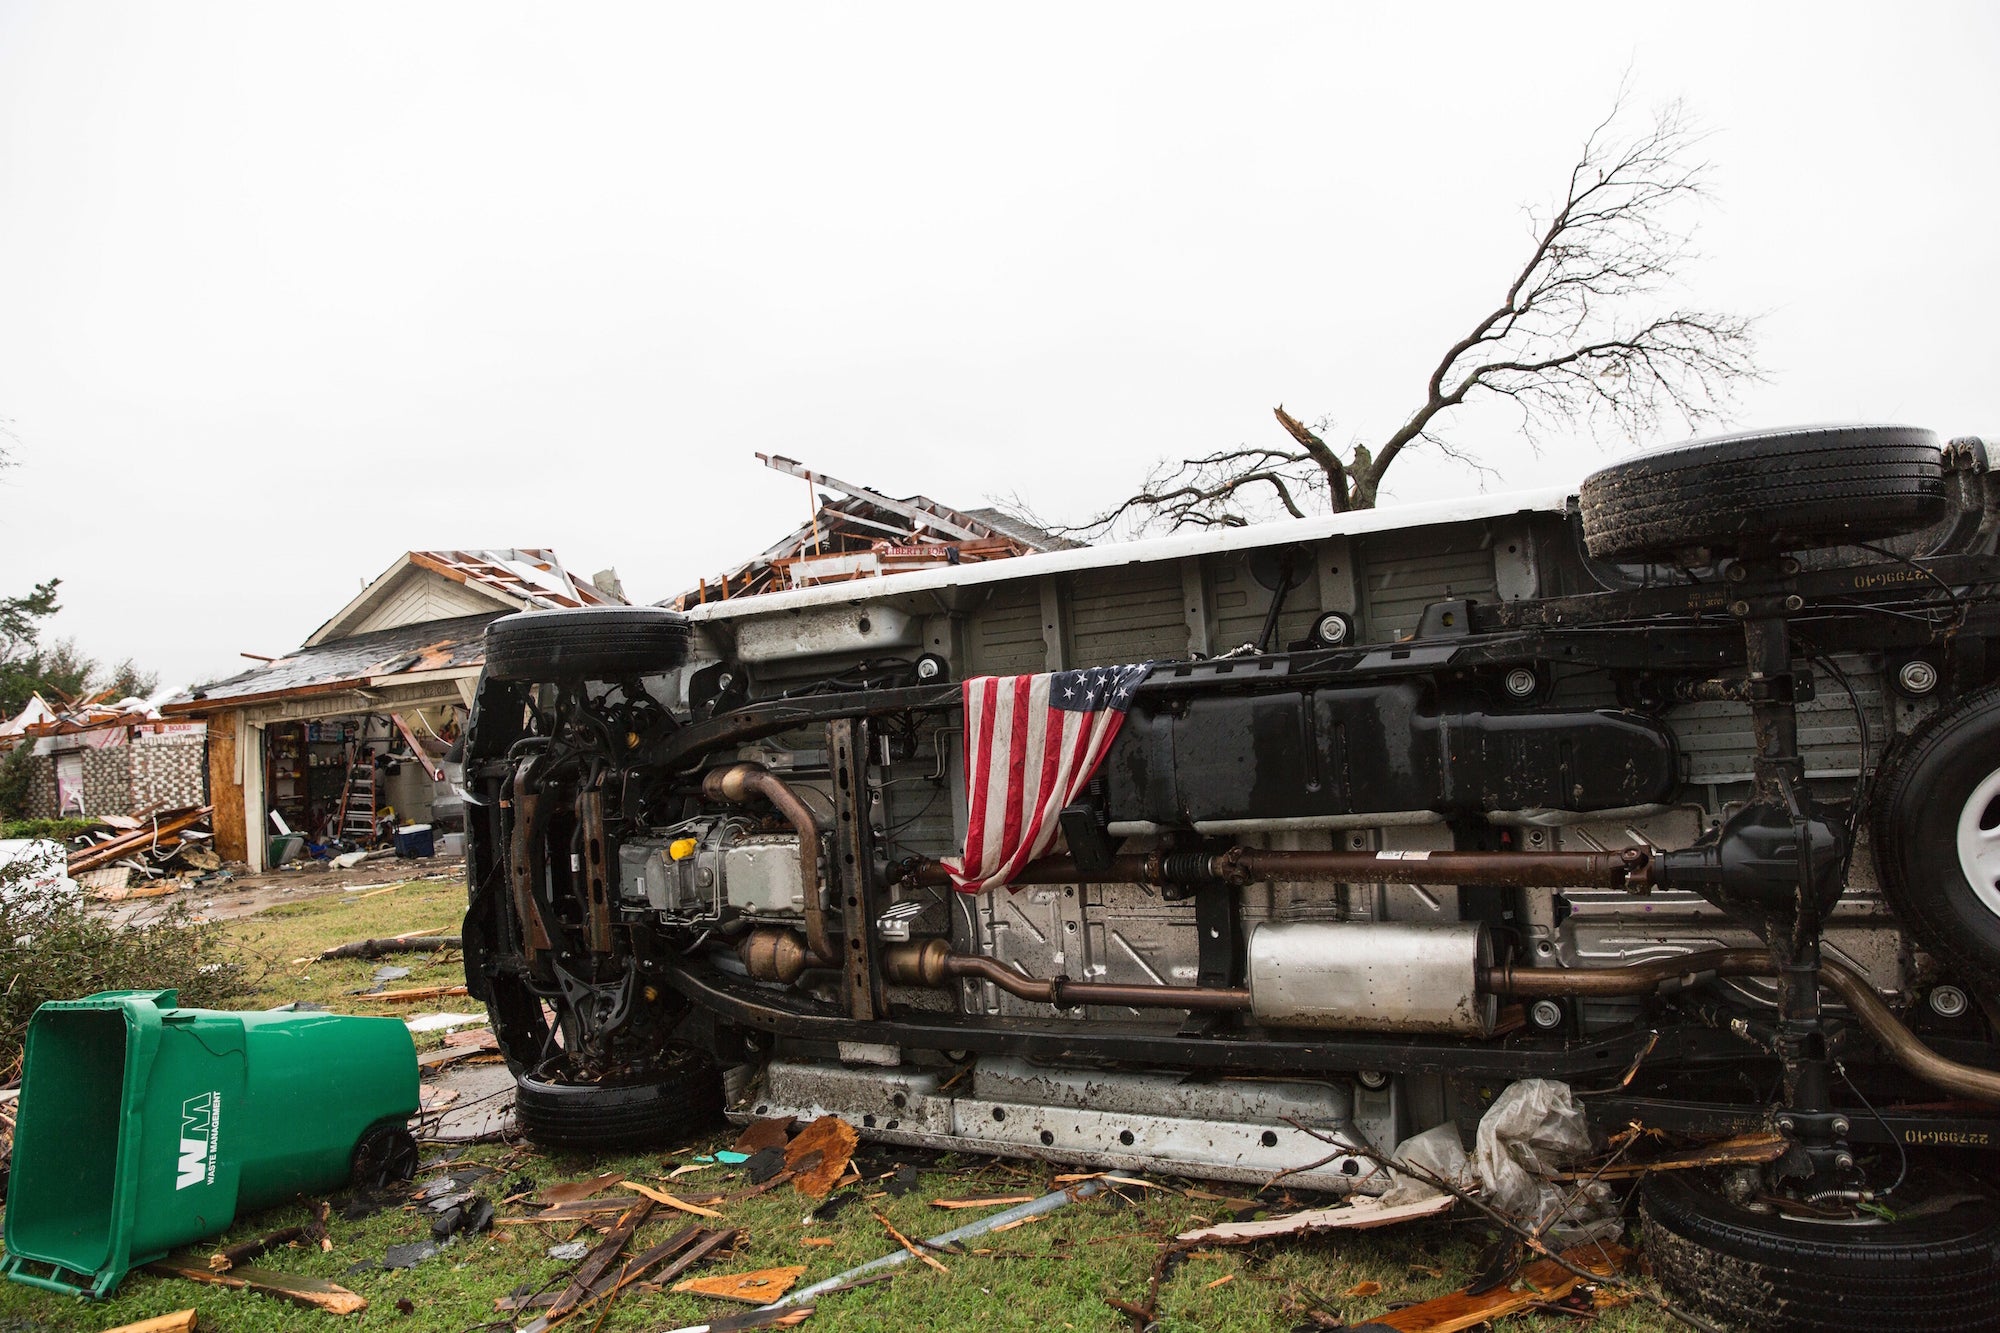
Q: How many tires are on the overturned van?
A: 5